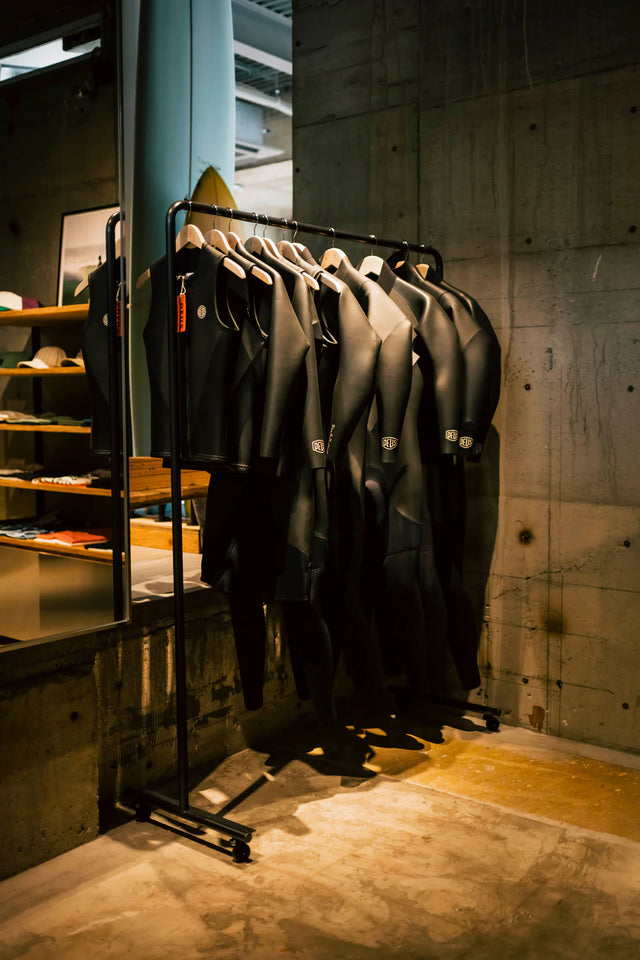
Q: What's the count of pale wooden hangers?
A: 11